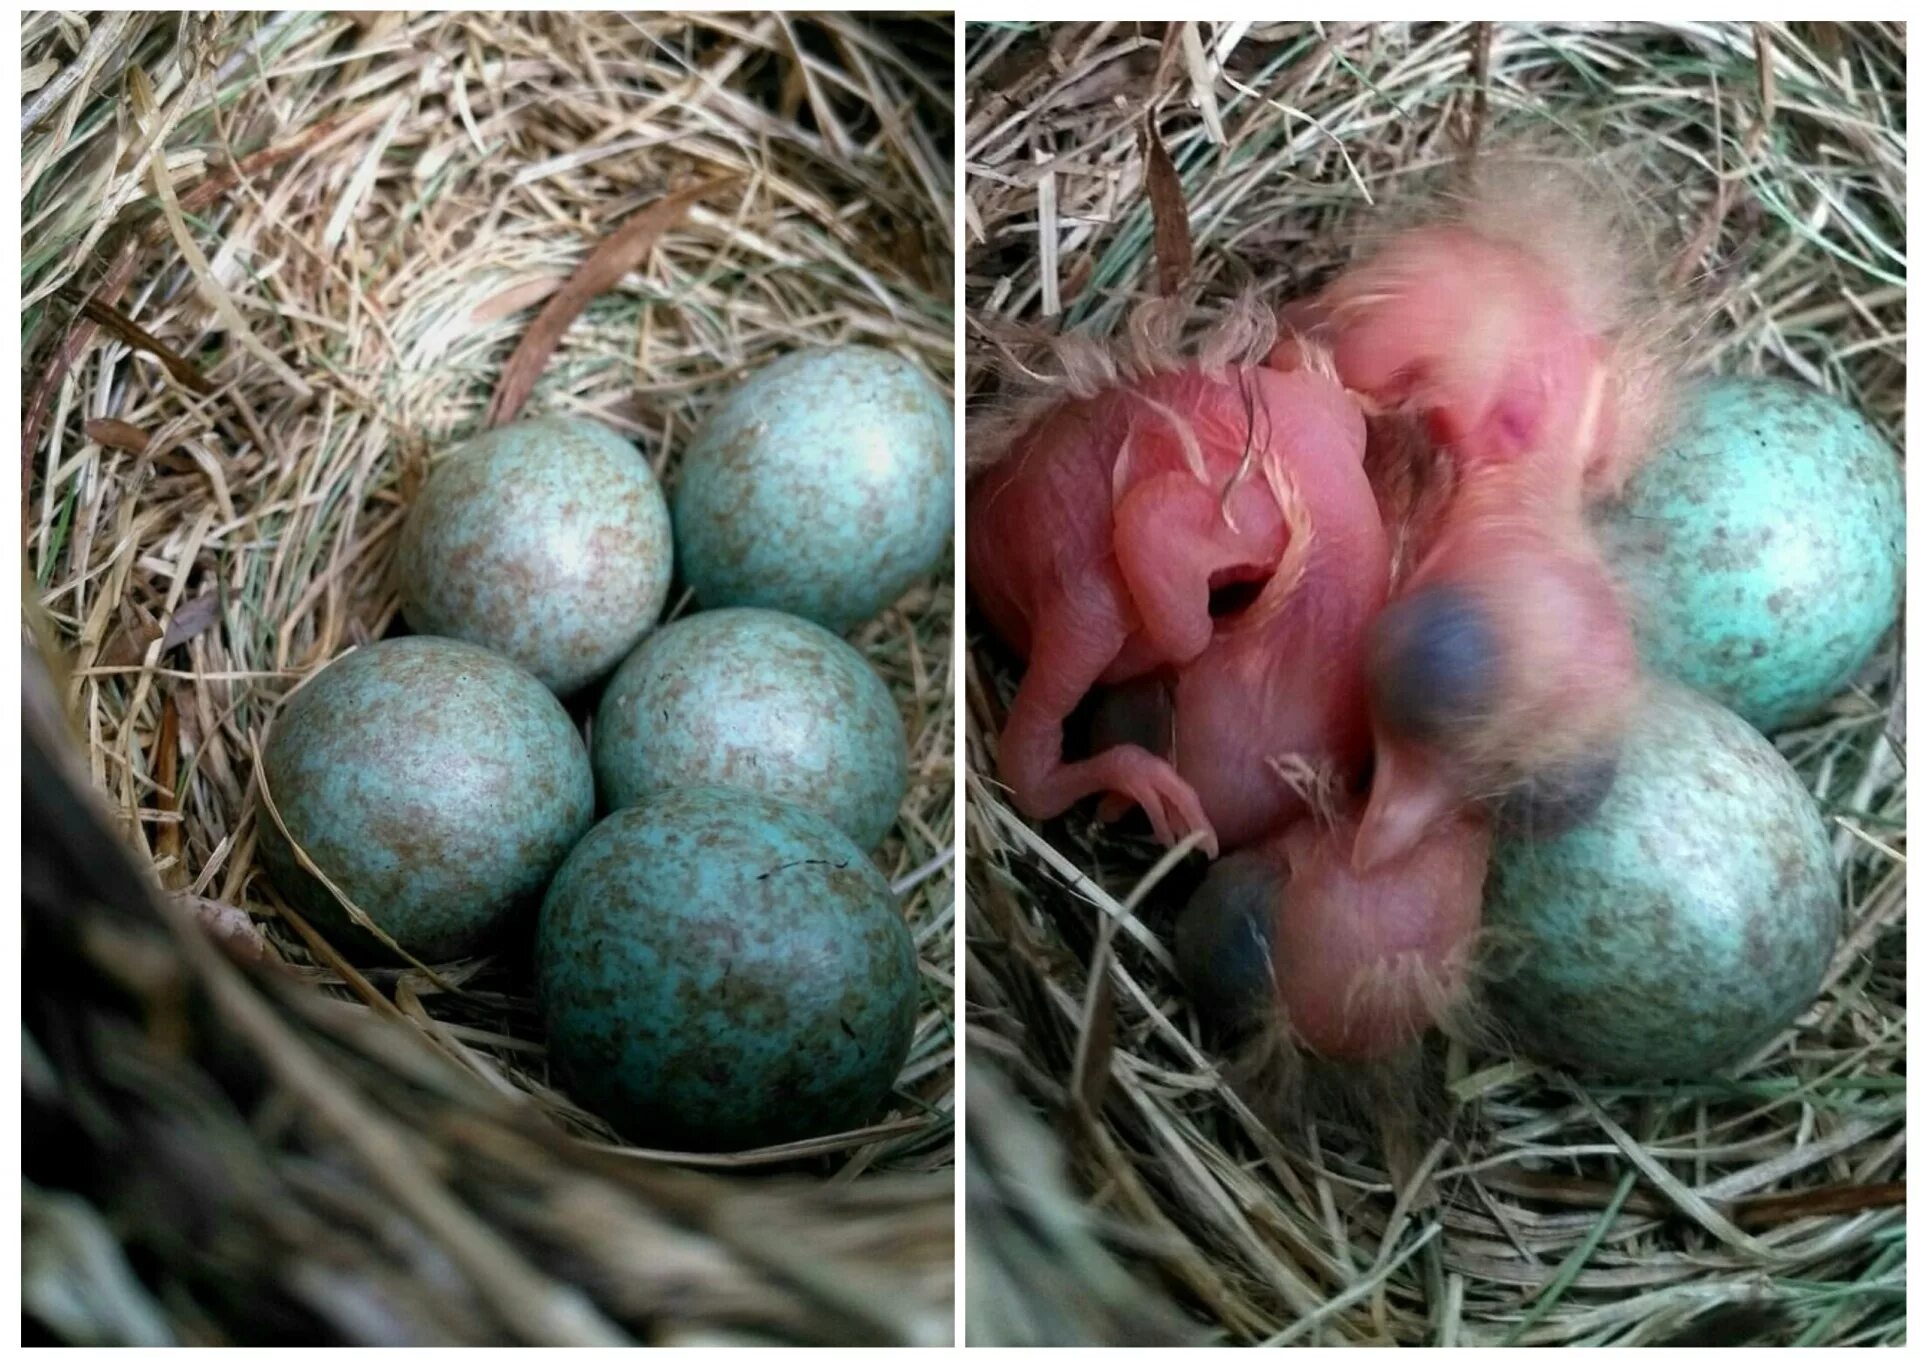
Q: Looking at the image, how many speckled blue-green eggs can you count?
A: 7